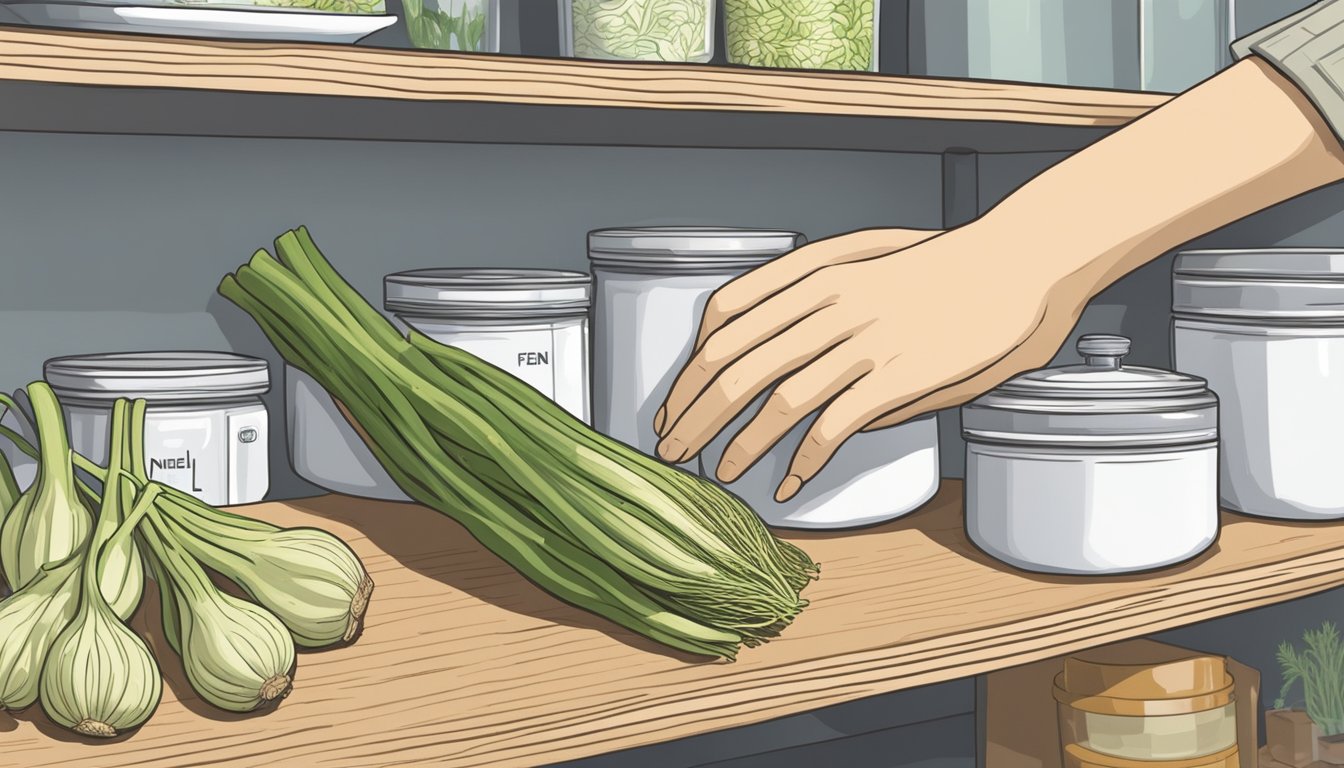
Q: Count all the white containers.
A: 7